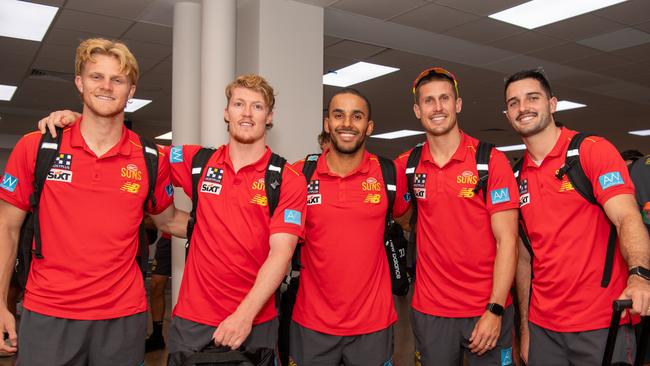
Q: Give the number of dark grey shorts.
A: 5